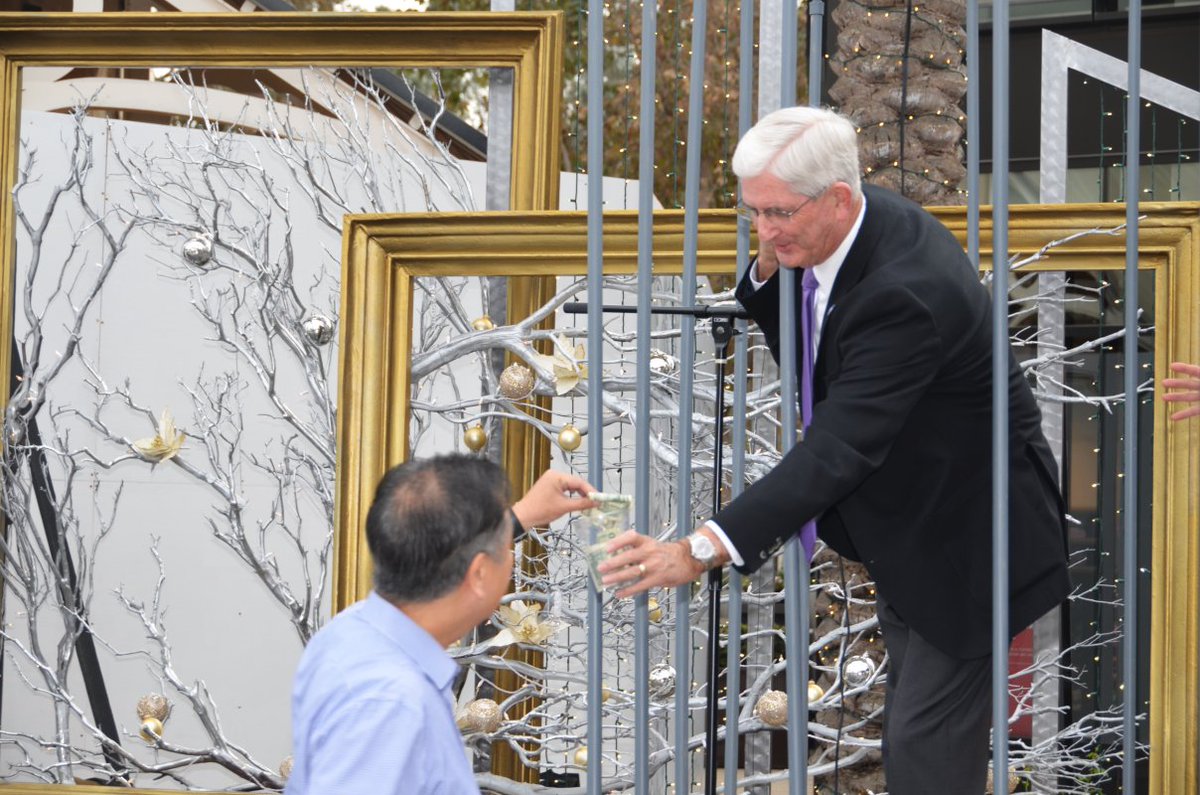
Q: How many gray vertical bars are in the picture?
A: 9